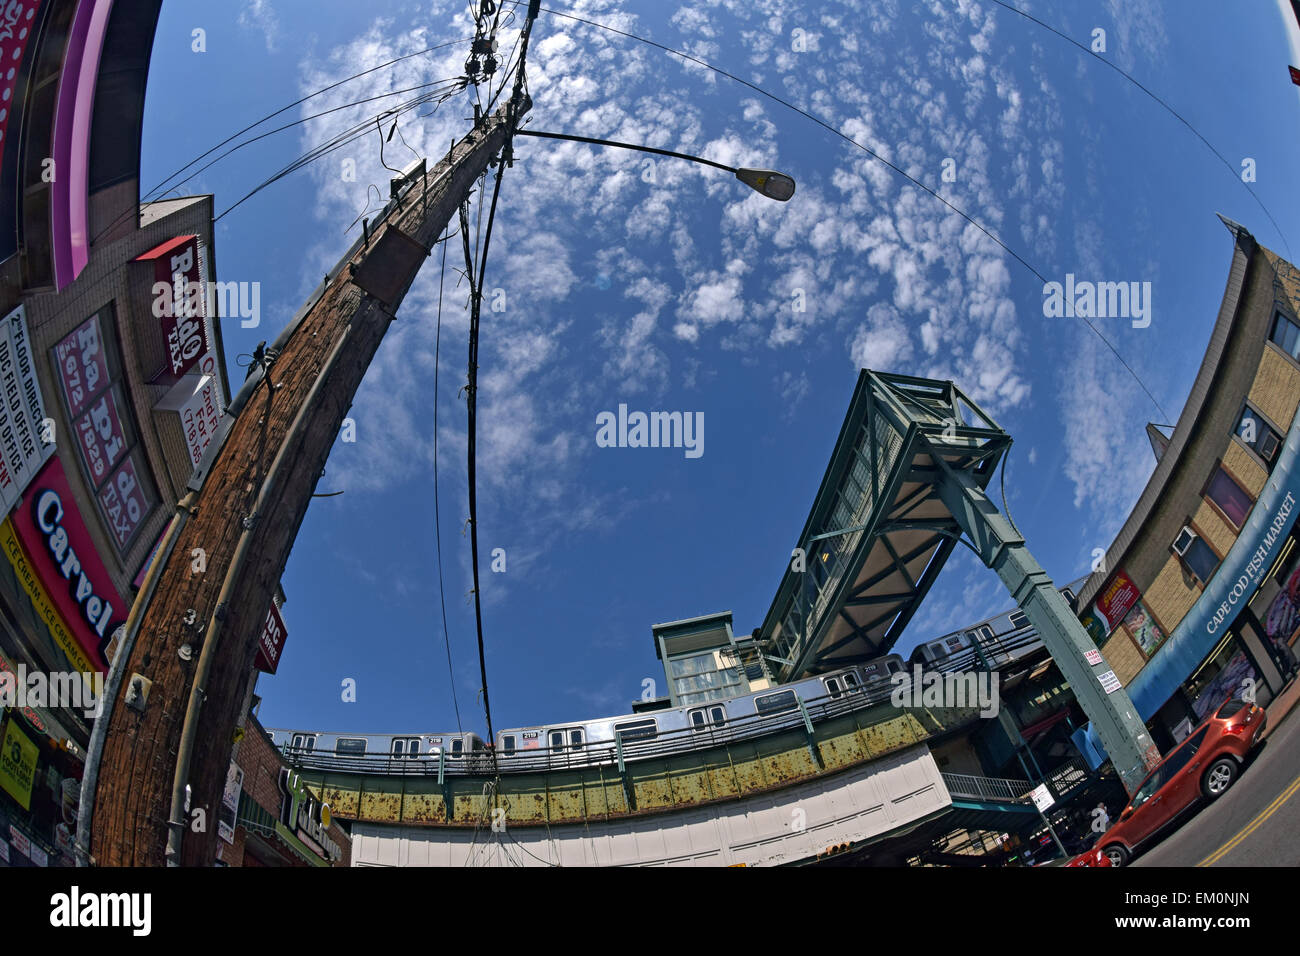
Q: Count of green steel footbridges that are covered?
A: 1